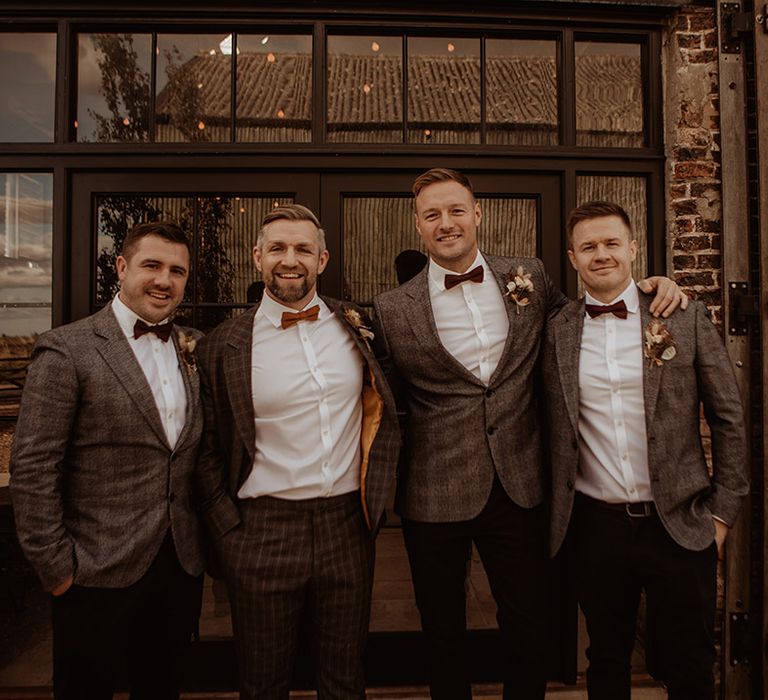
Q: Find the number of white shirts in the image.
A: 4